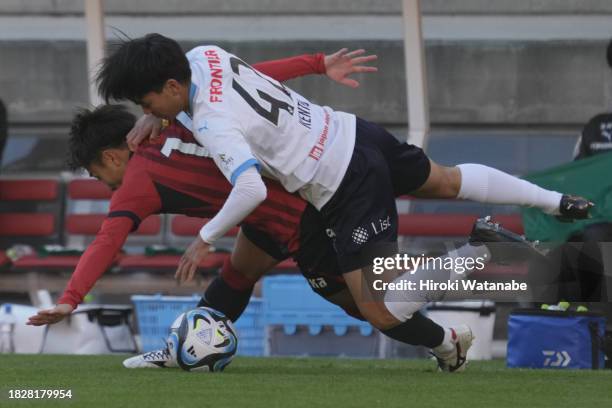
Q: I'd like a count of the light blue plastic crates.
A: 2